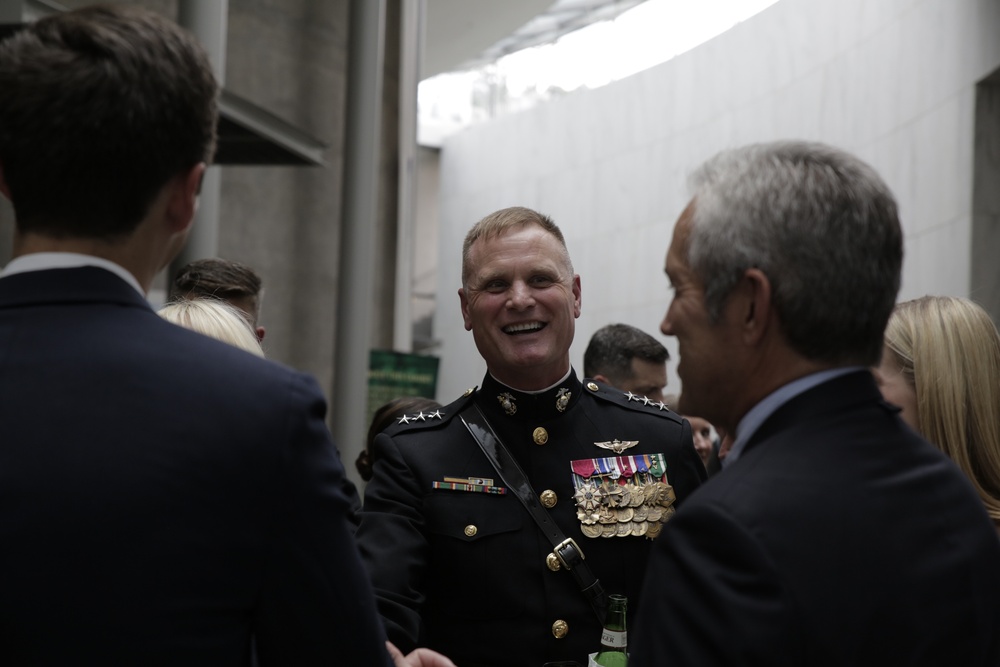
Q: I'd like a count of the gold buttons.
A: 7